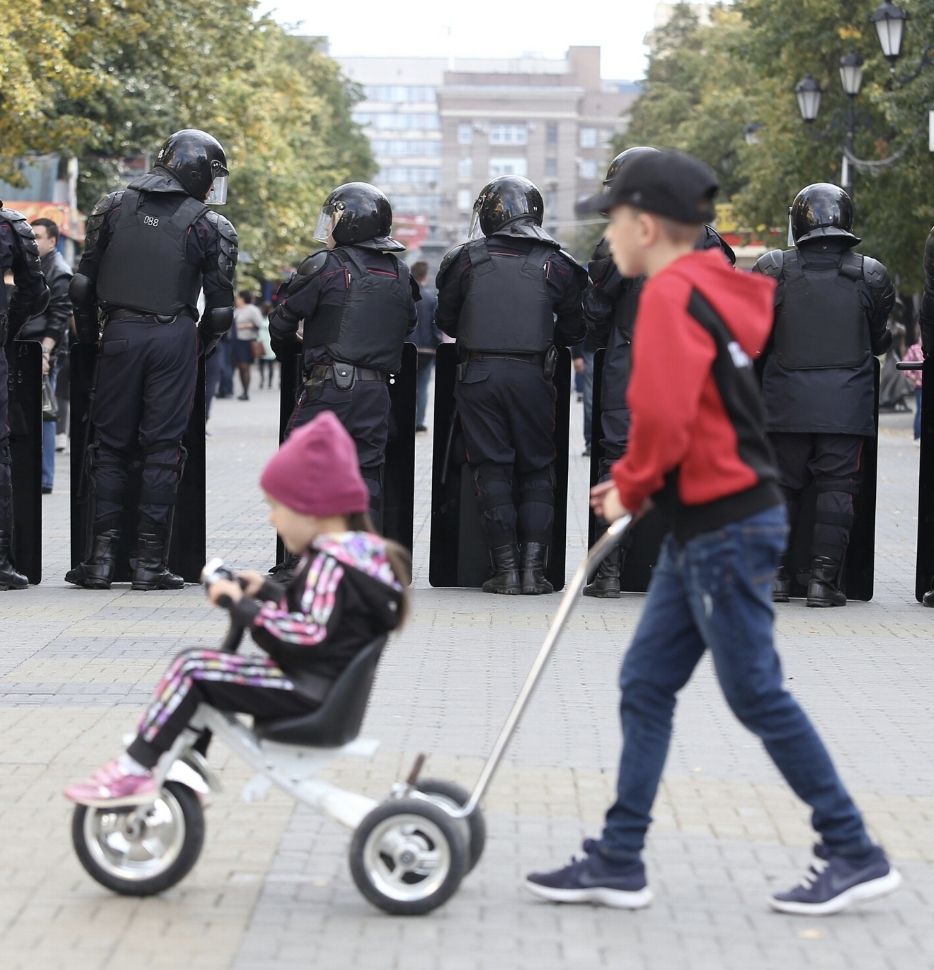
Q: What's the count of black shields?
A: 7